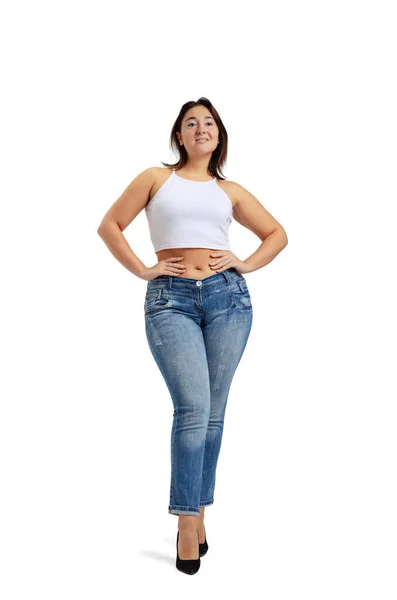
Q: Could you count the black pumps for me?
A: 2